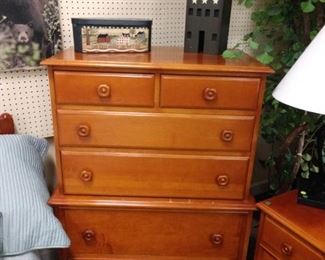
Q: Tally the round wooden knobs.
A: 9